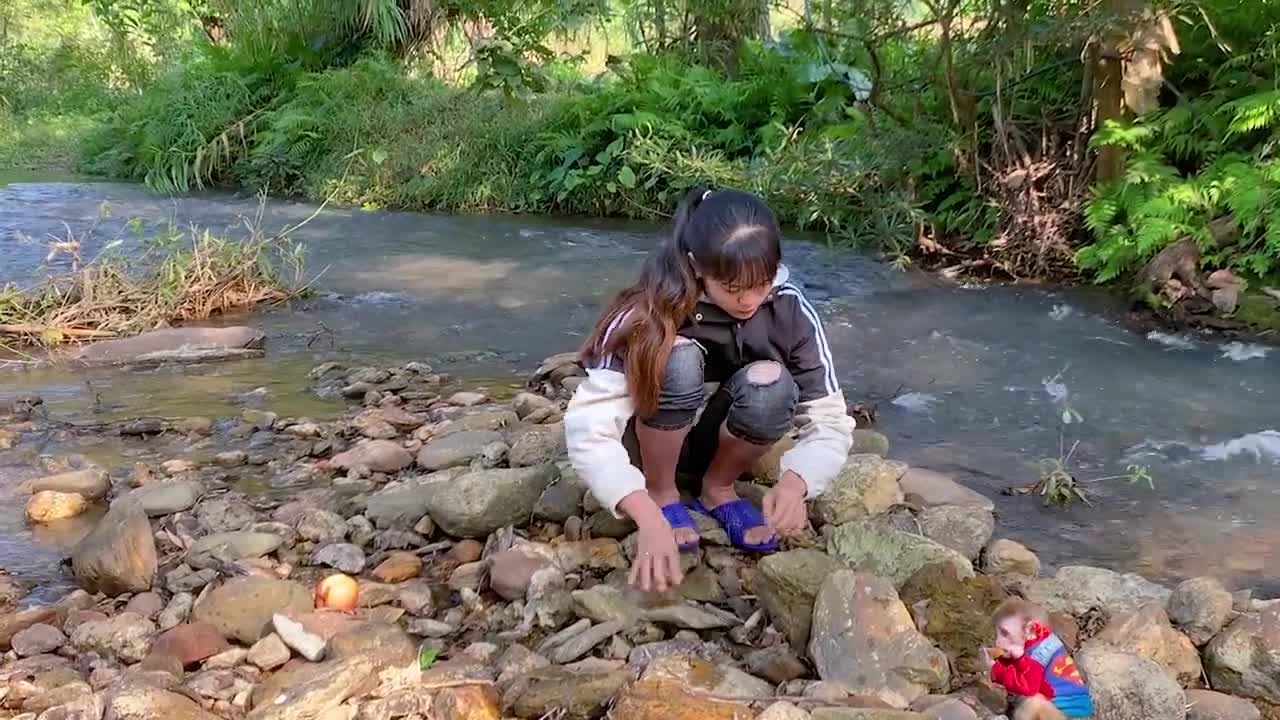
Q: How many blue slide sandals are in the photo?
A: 2